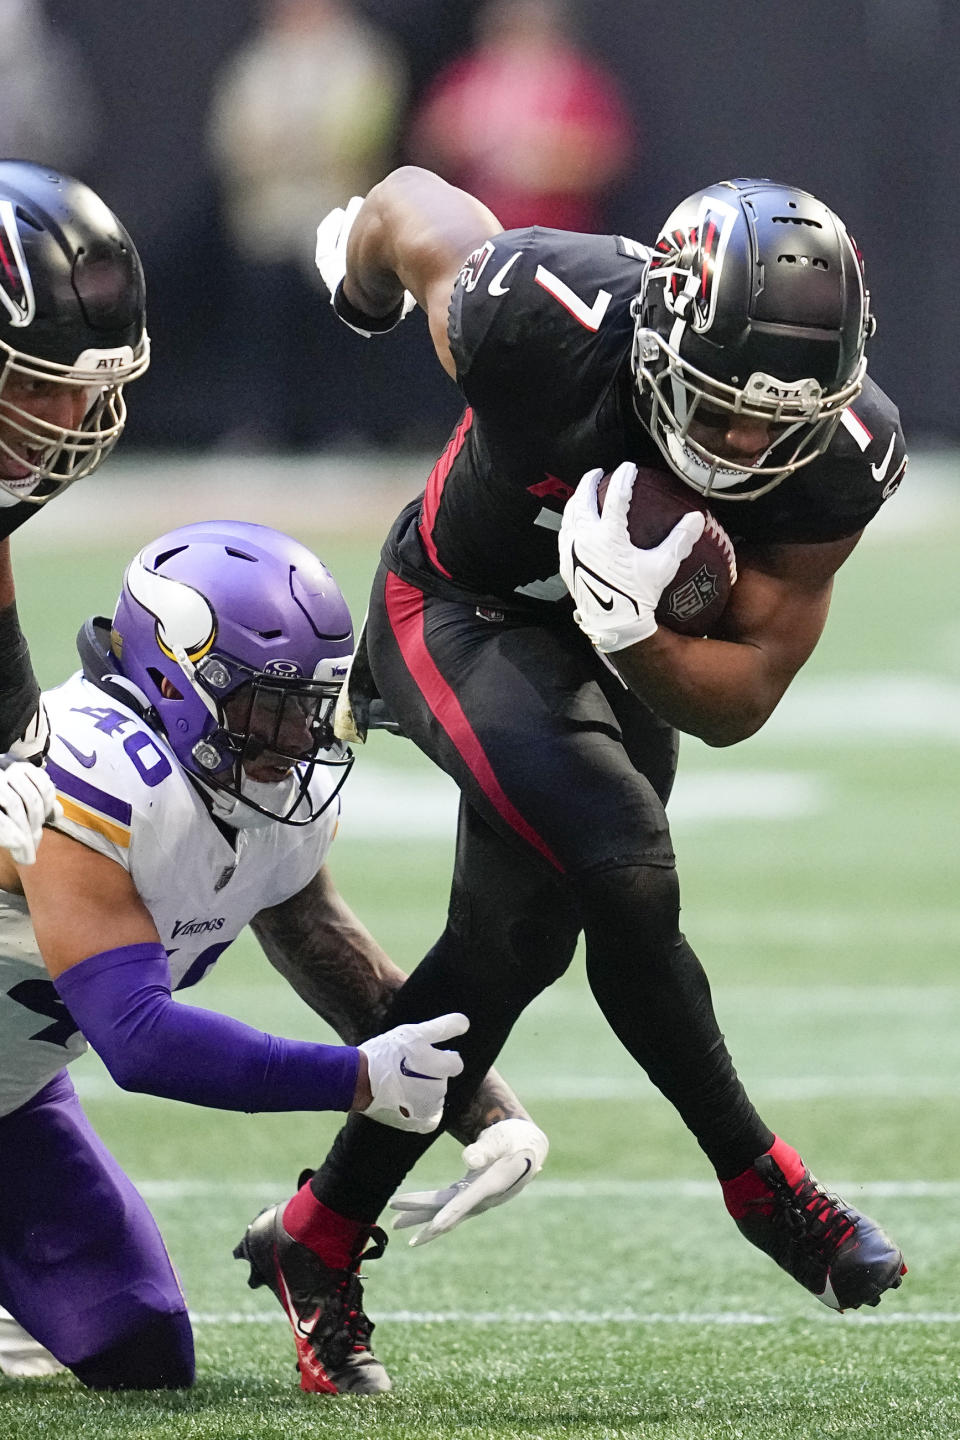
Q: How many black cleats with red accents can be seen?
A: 2